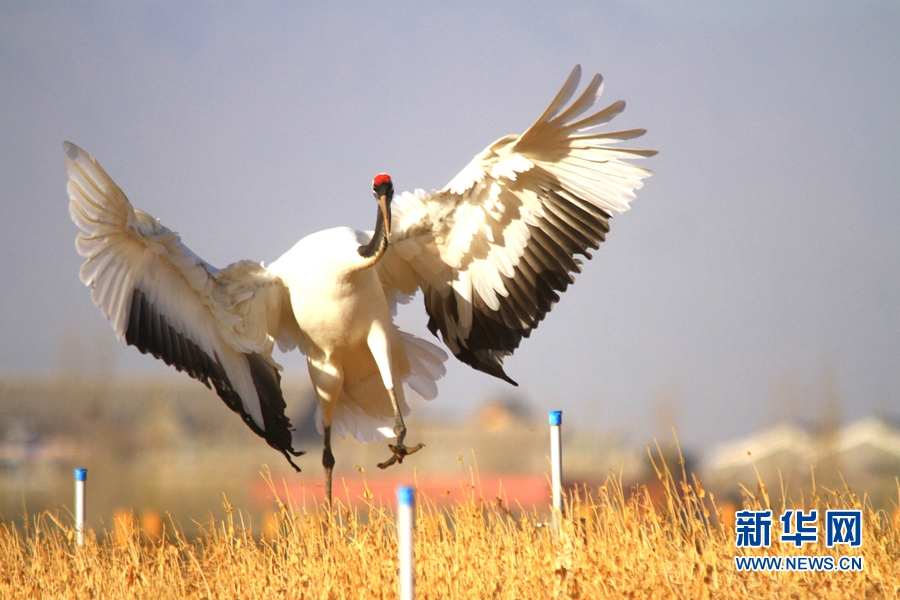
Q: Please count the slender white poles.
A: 3